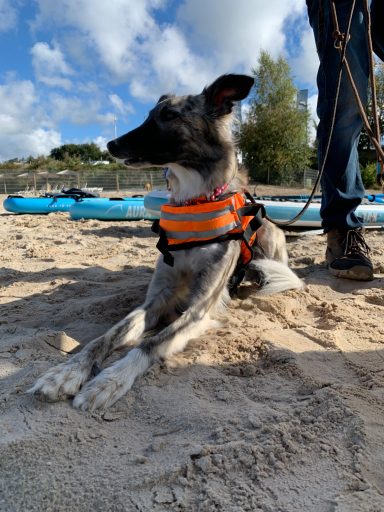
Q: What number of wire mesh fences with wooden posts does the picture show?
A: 1